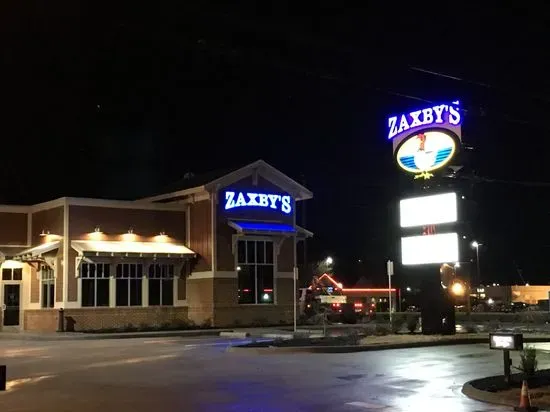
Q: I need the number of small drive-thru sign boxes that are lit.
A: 1